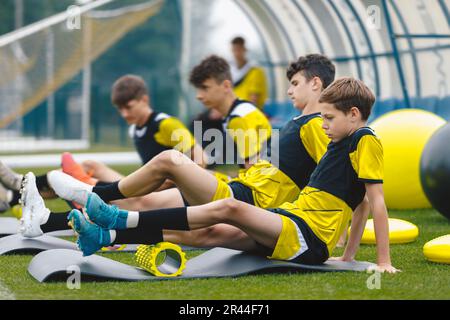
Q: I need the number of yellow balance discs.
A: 2